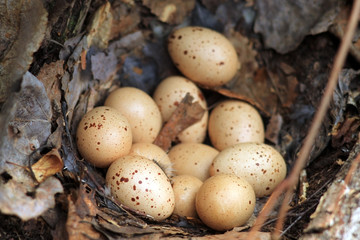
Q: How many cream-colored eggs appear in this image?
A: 11